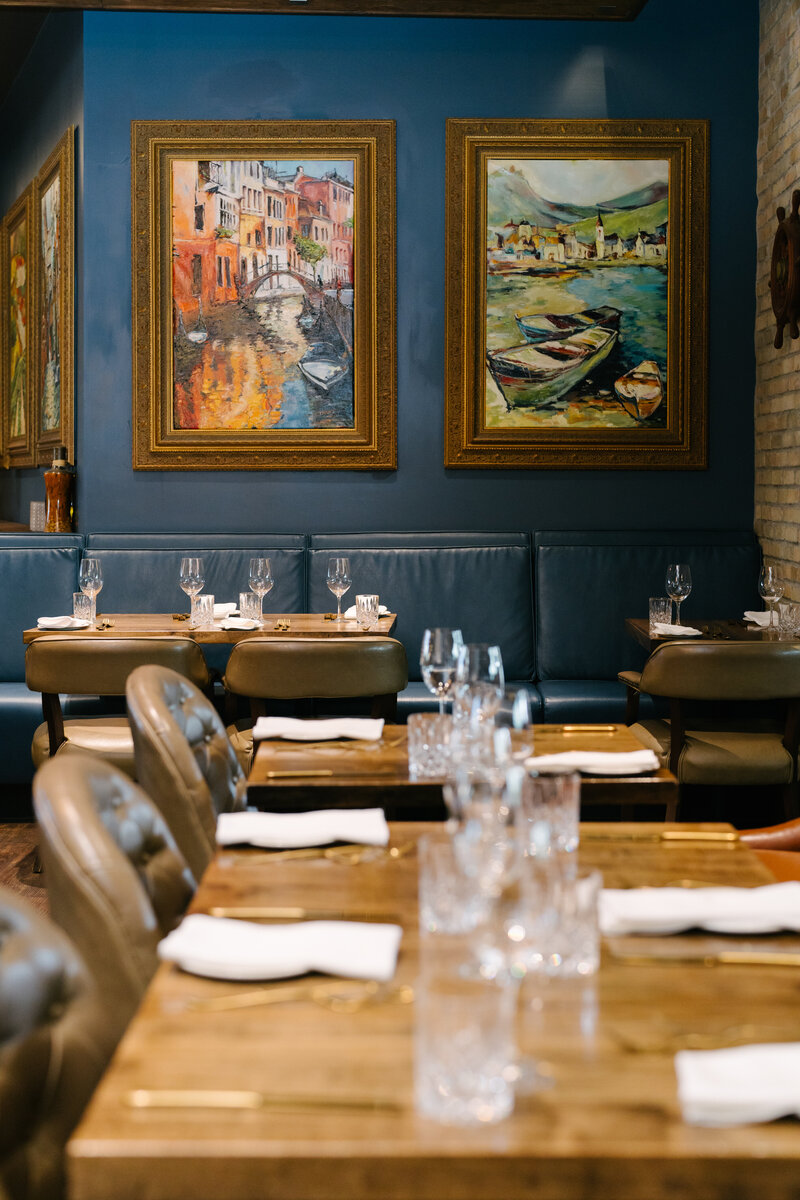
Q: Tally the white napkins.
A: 12